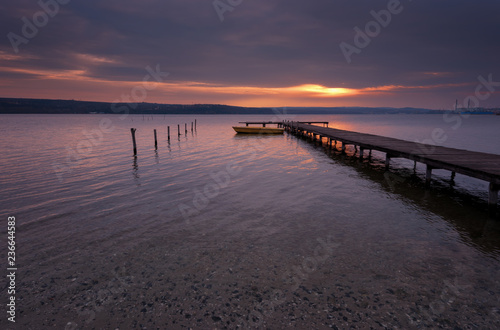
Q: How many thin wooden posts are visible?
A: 7